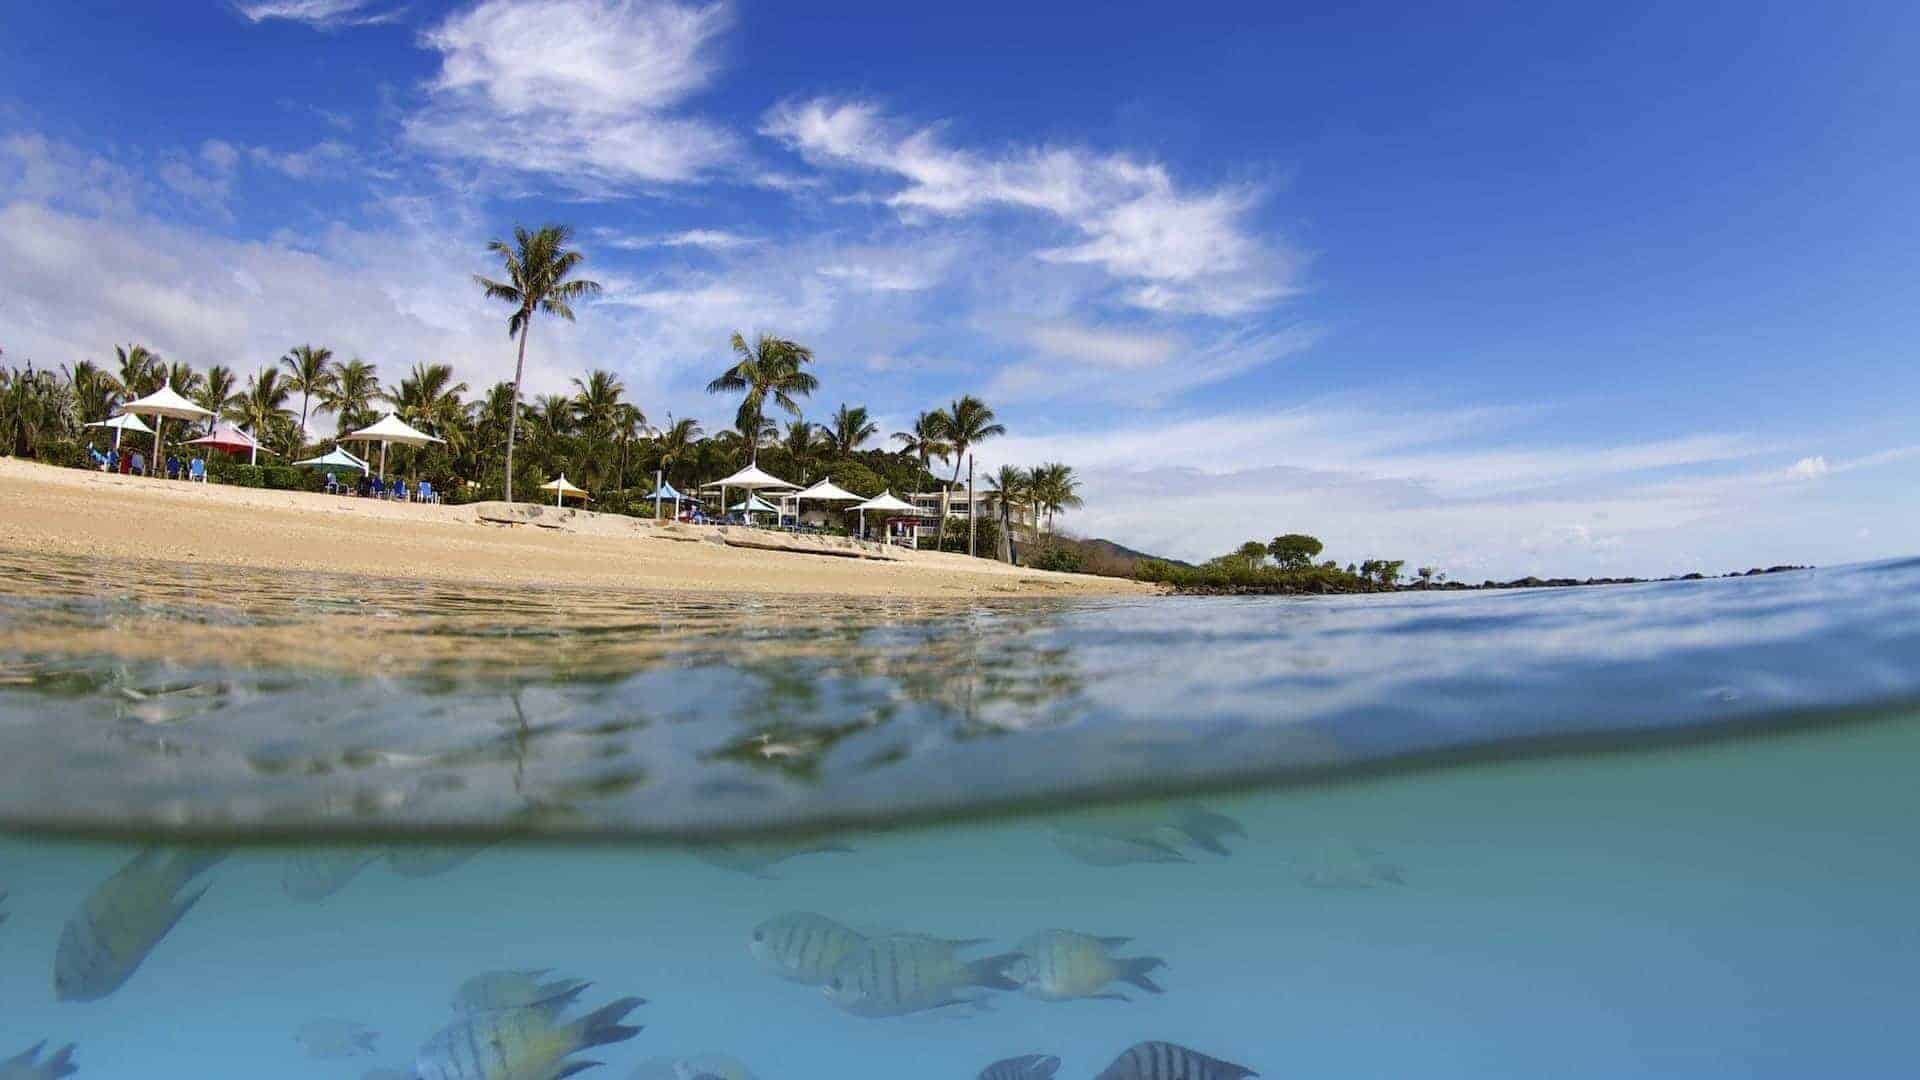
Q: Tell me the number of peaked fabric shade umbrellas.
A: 11